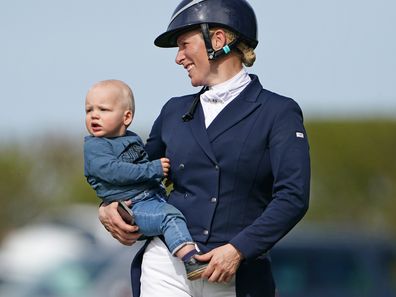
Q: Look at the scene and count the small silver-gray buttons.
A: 5